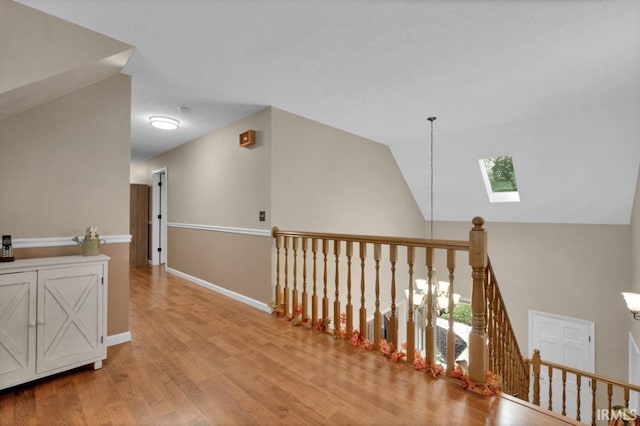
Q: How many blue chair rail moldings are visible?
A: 0